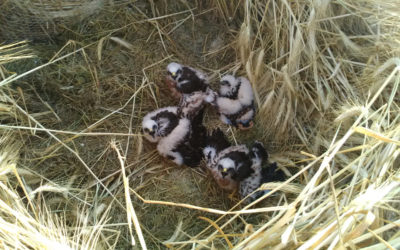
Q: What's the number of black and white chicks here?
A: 4